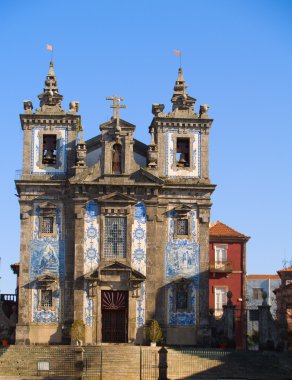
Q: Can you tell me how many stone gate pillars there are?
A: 2